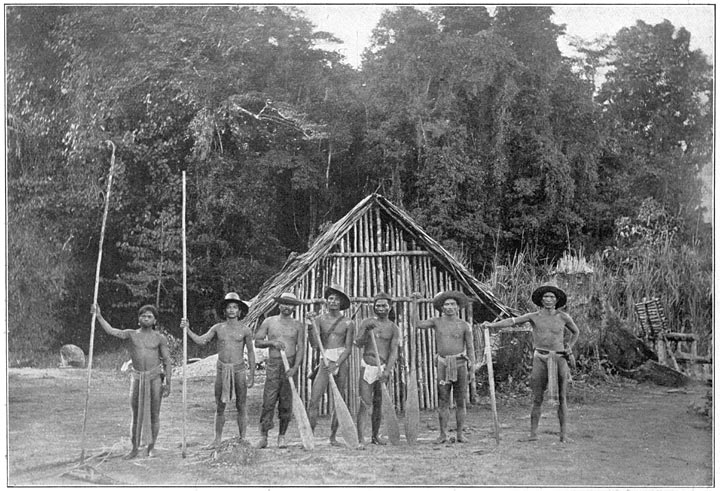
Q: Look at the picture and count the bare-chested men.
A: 7